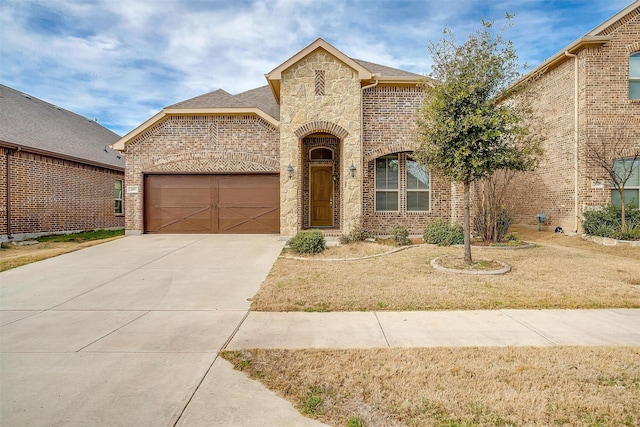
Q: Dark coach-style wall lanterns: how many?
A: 2